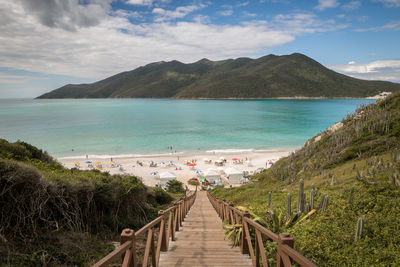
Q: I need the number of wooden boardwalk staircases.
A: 1